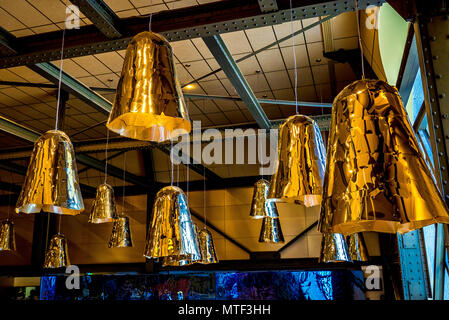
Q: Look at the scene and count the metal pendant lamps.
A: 15